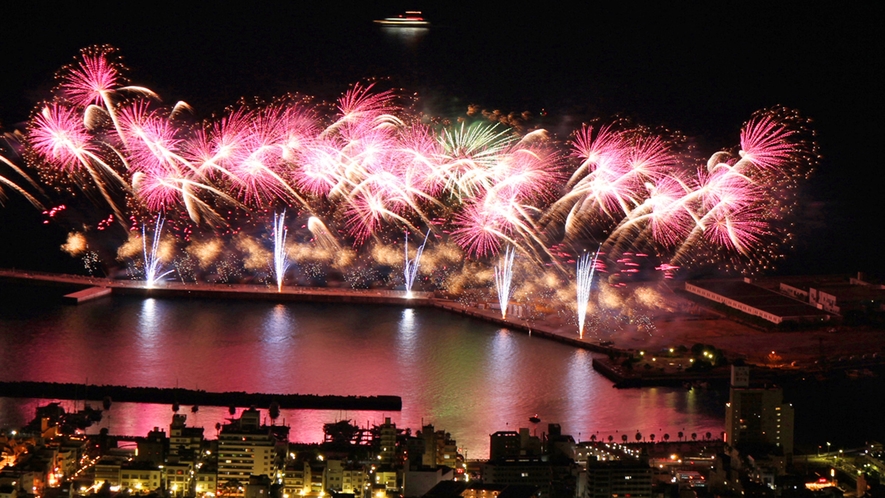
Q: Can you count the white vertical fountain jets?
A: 5